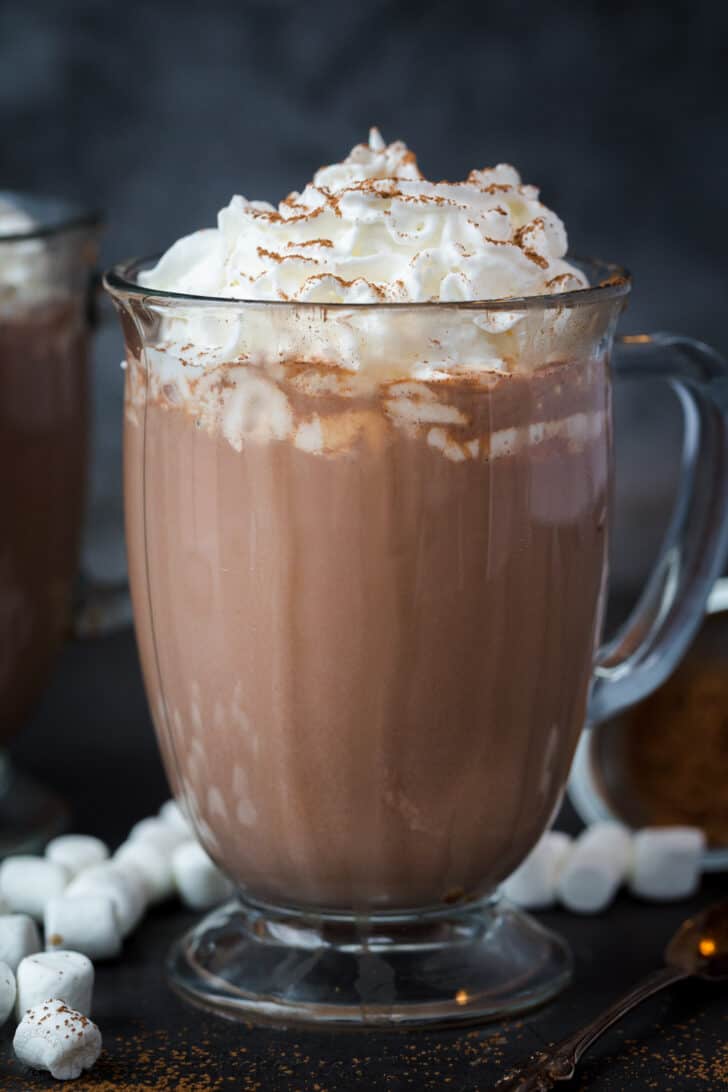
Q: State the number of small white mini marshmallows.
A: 15